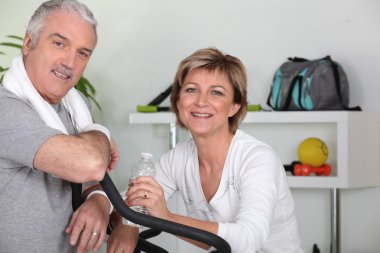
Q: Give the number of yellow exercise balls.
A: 1